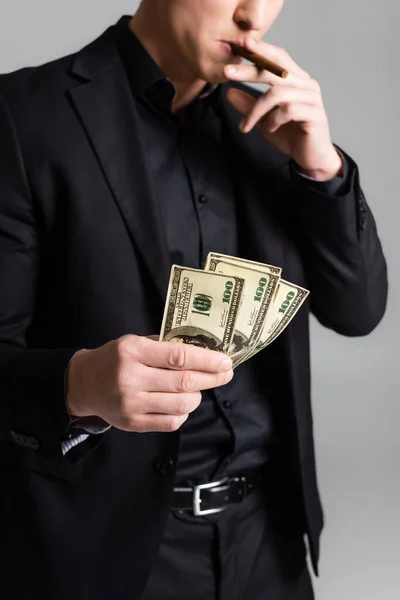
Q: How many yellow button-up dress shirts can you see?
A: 0